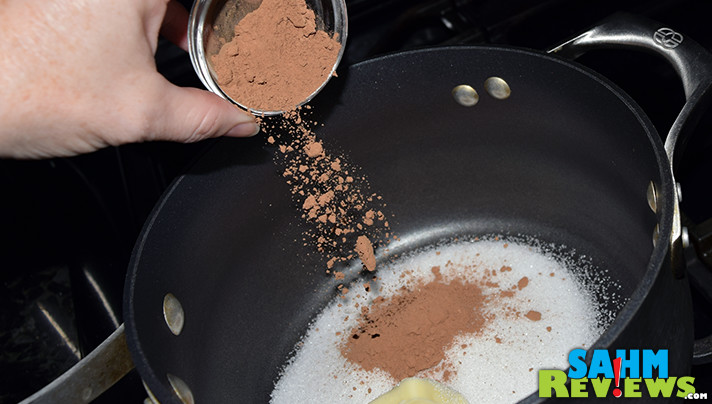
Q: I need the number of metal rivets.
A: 6